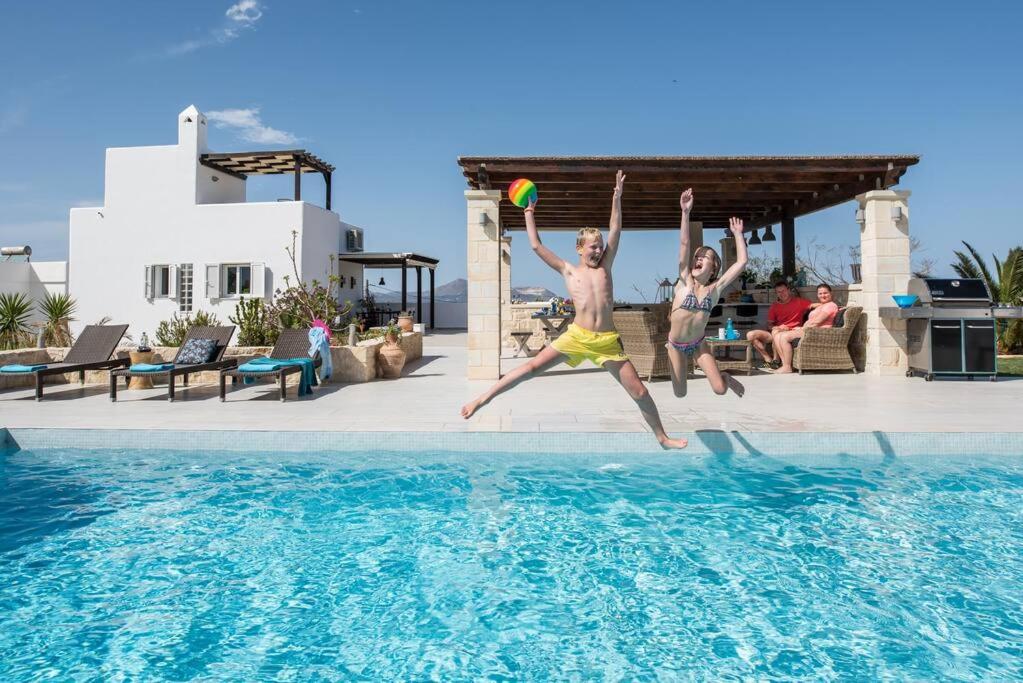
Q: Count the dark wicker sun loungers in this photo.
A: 3